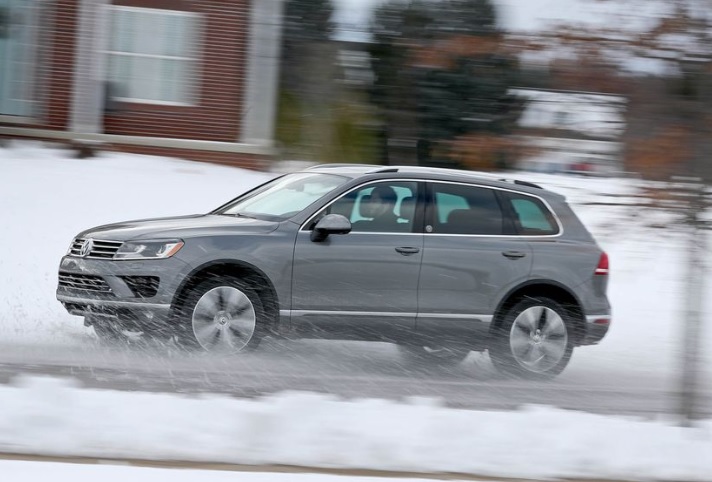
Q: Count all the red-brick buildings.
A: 1